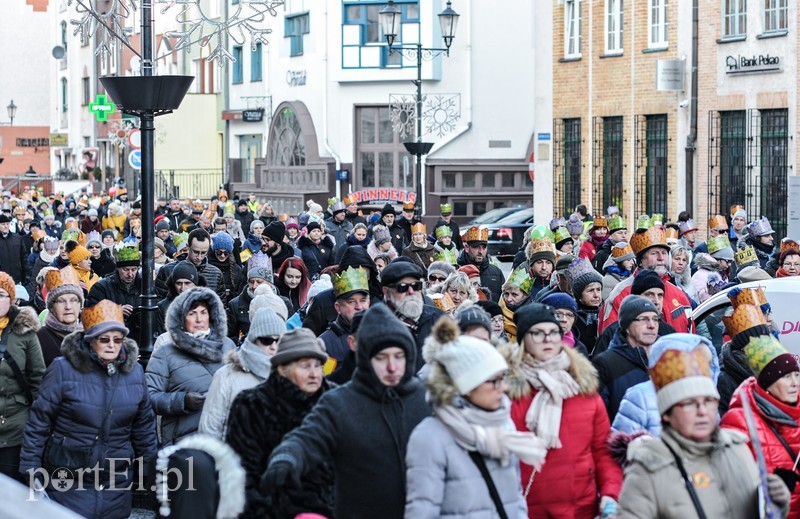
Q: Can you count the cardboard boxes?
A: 0